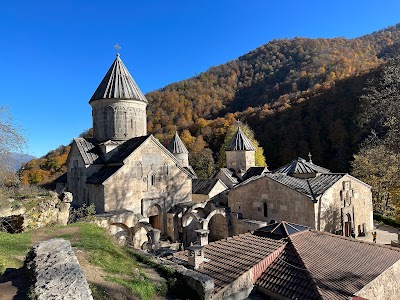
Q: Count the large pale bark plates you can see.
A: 0